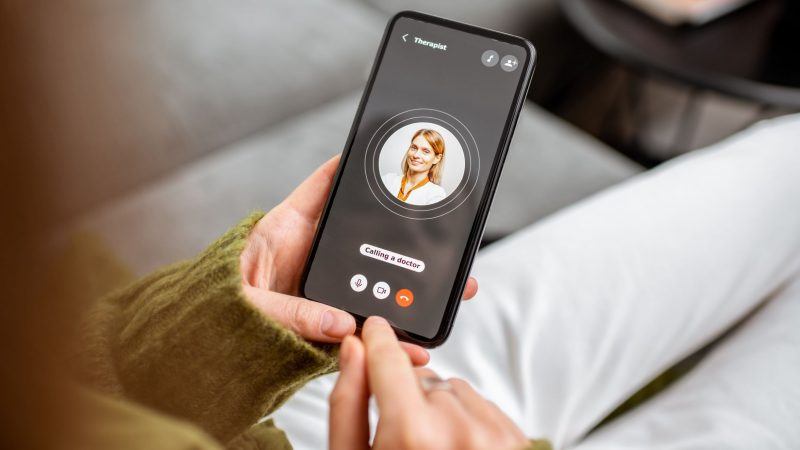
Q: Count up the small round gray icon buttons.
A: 2